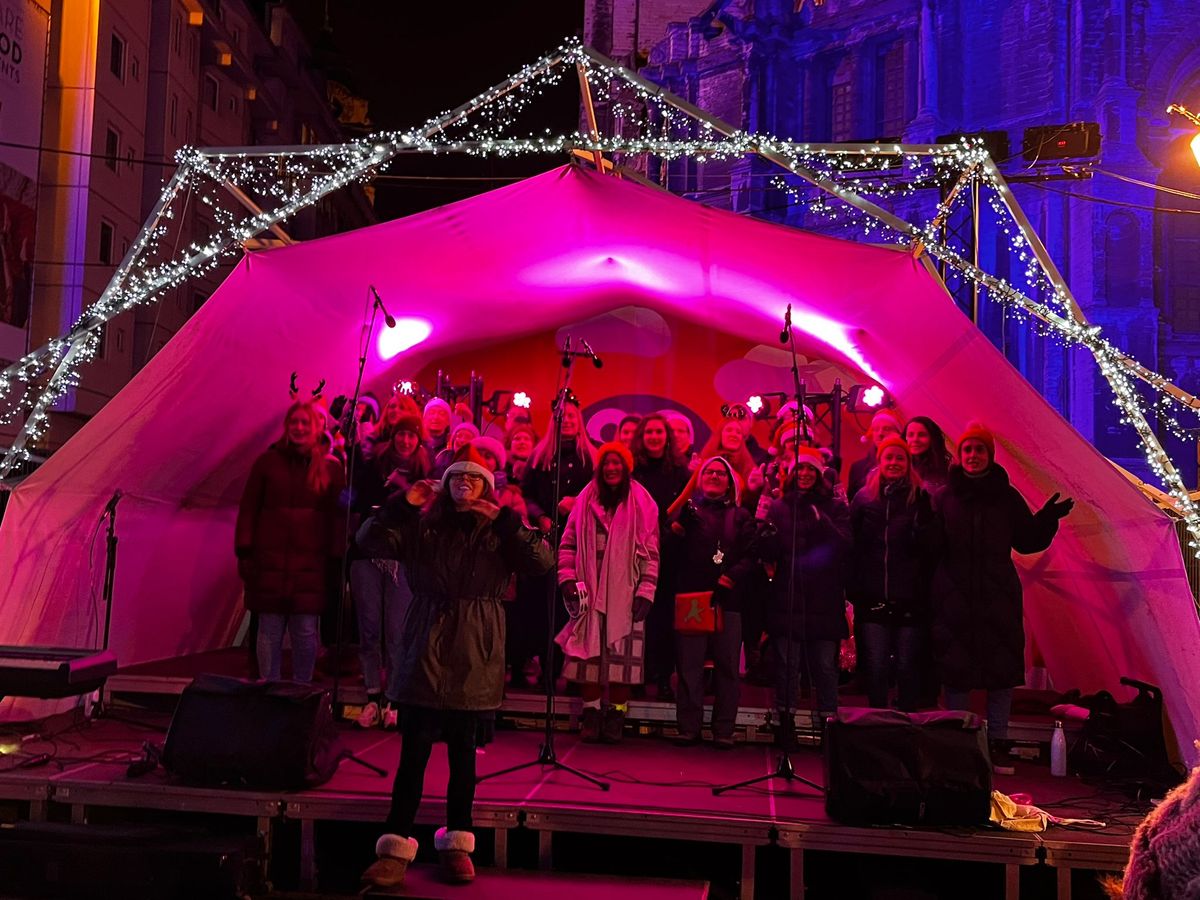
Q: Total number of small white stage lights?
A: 4